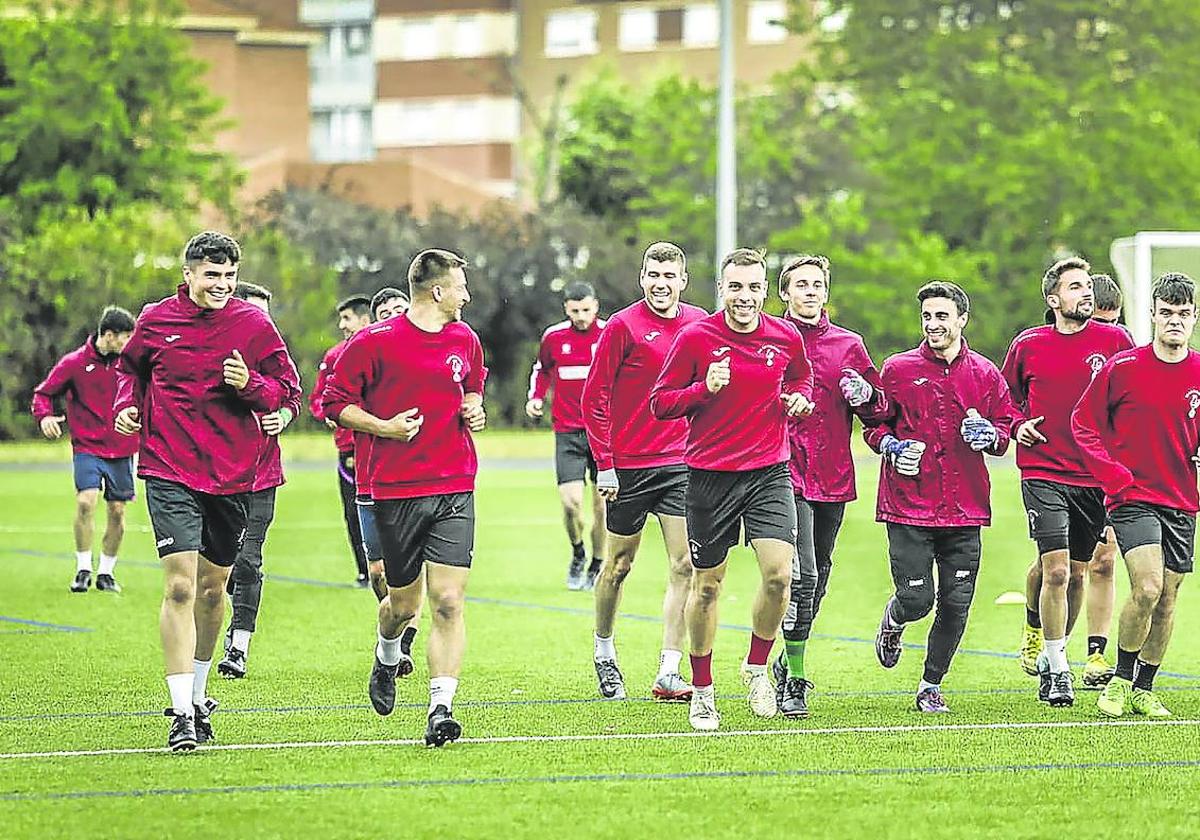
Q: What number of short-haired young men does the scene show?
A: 14